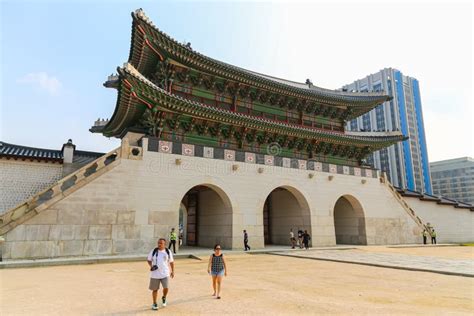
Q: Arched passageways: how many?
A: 3